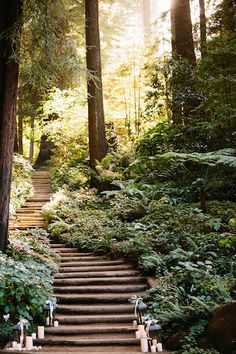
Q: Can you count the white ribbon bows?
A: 4